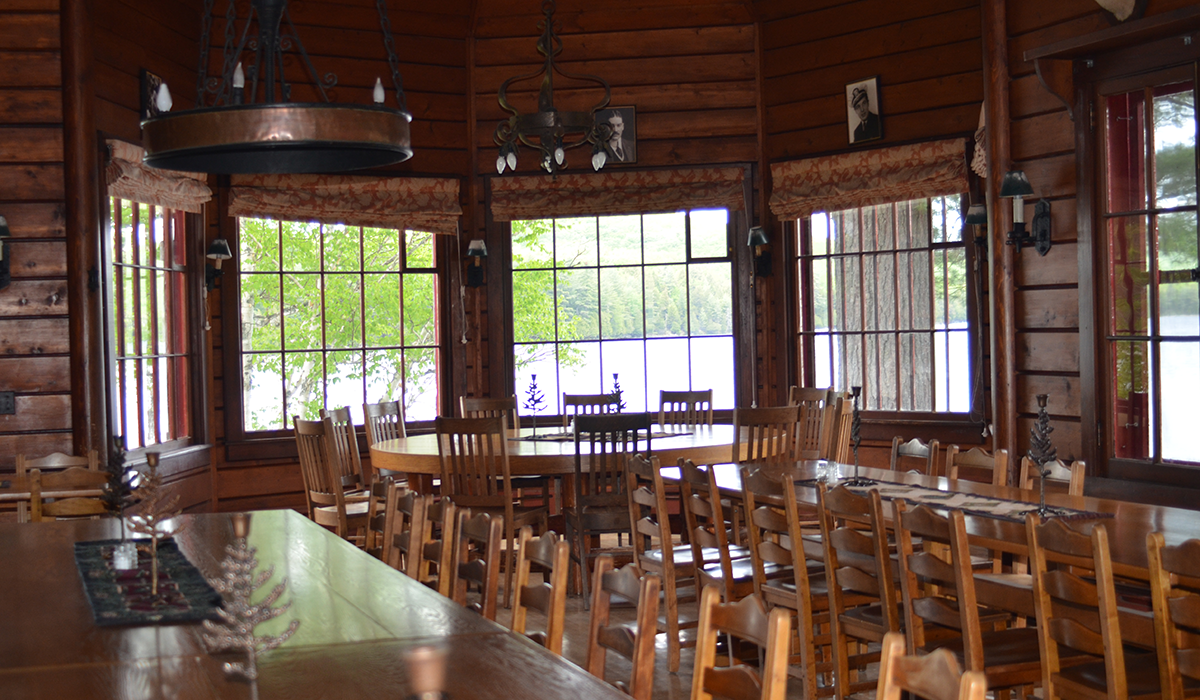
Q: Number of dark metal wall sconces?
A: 6